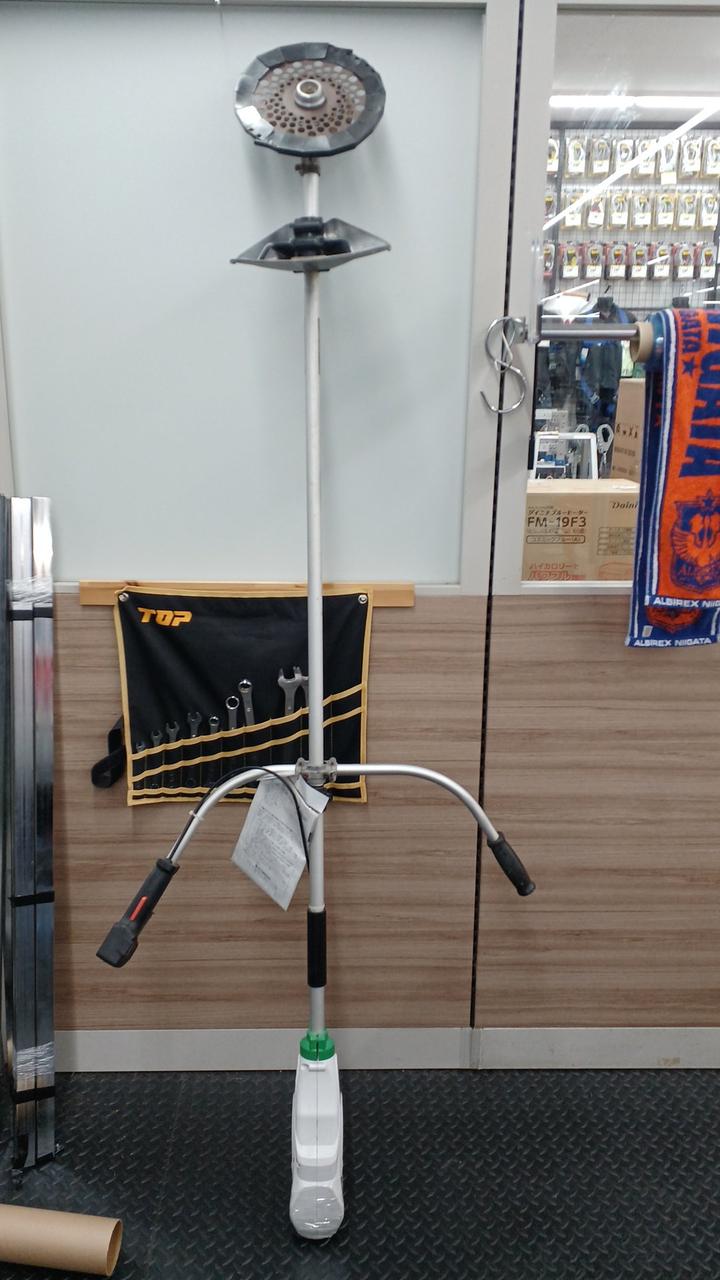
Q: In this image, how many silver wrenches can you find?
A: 9